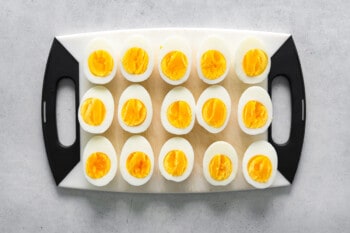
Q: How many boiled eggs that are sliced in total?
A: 15